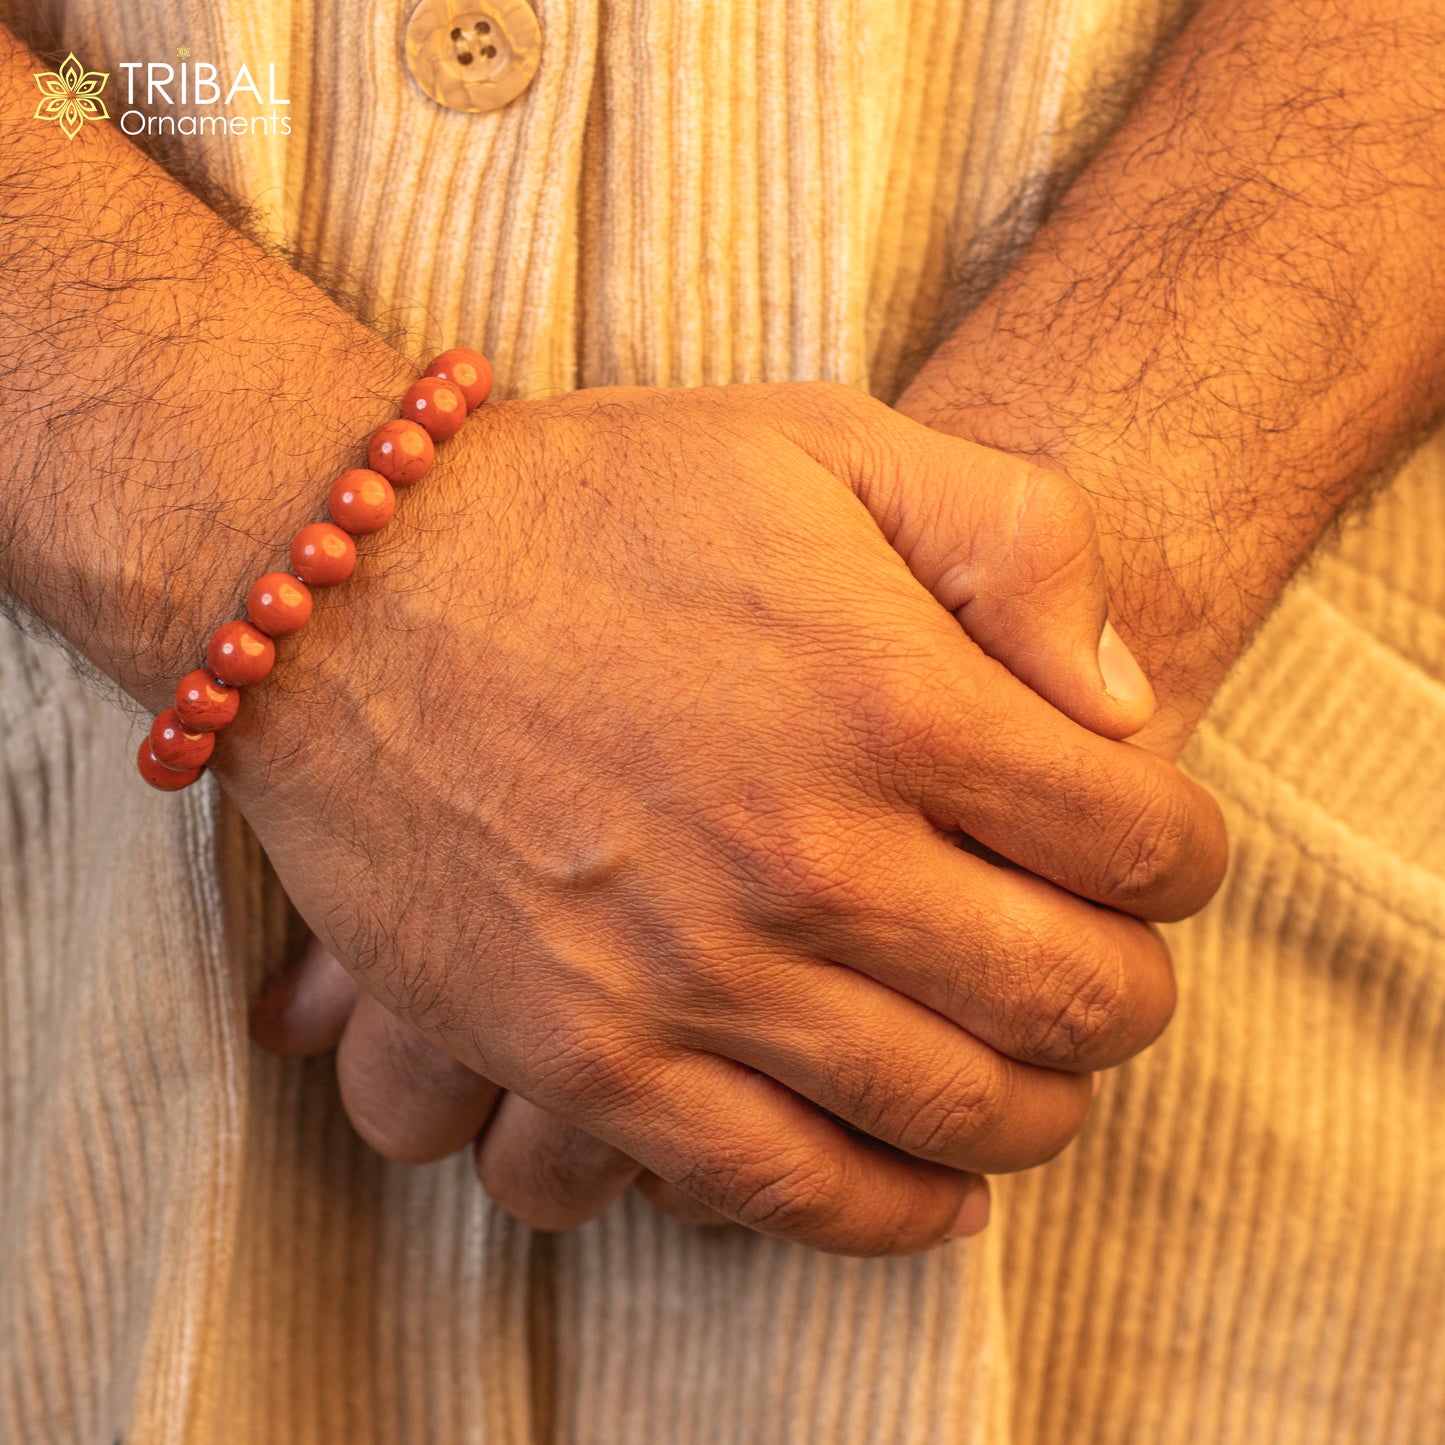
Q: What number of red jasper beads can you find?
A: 10